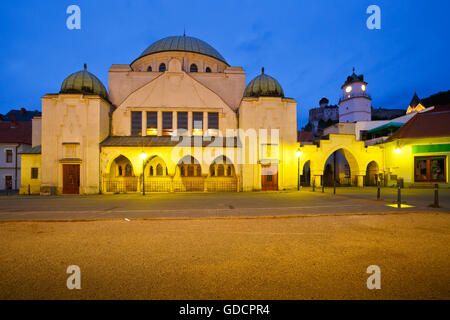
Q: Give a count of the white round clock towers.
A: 1